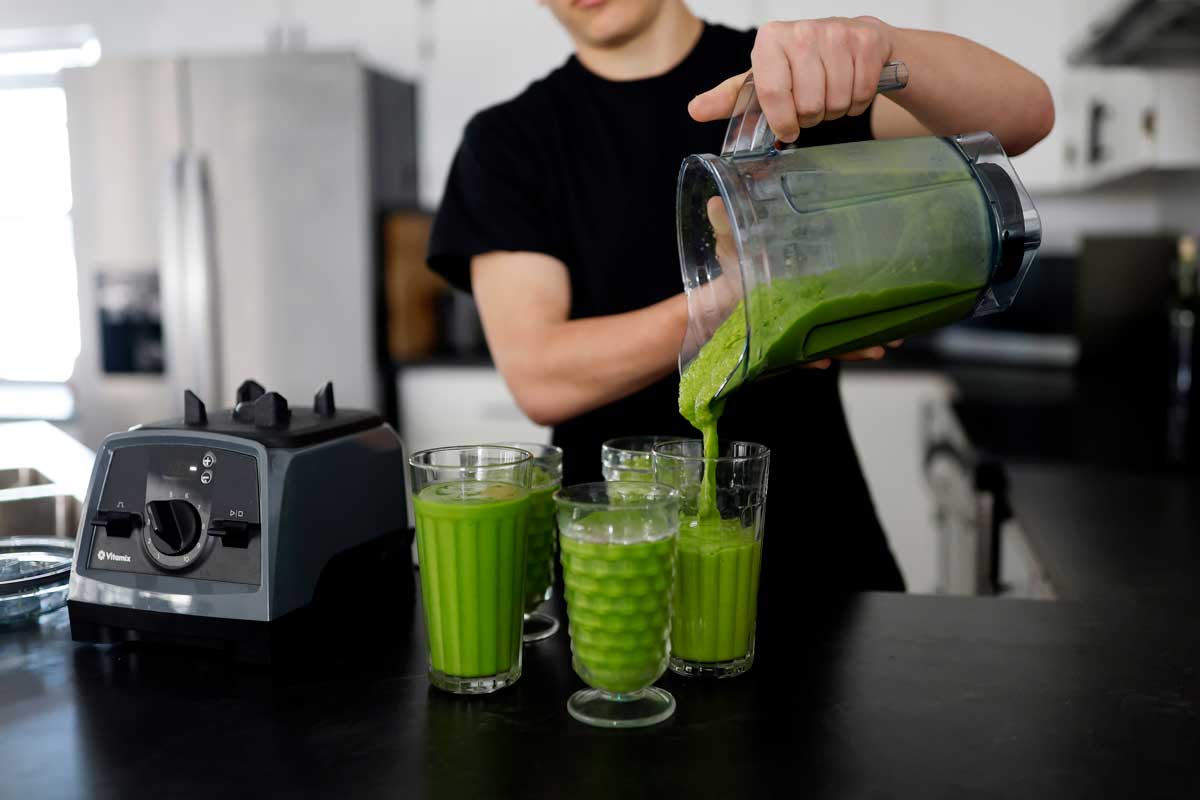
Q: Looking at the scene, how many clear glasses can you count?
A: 5